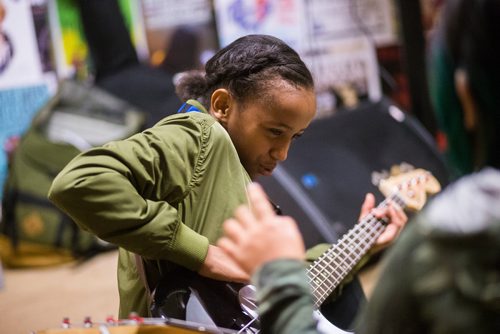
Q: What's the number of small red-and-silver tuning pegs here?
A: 4